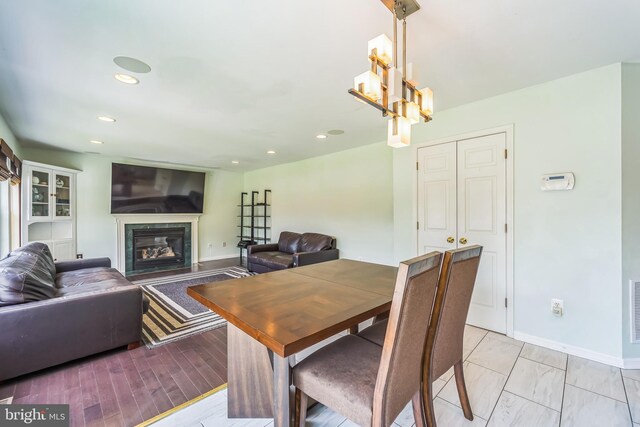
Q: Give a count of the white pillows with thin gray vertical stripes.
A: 0